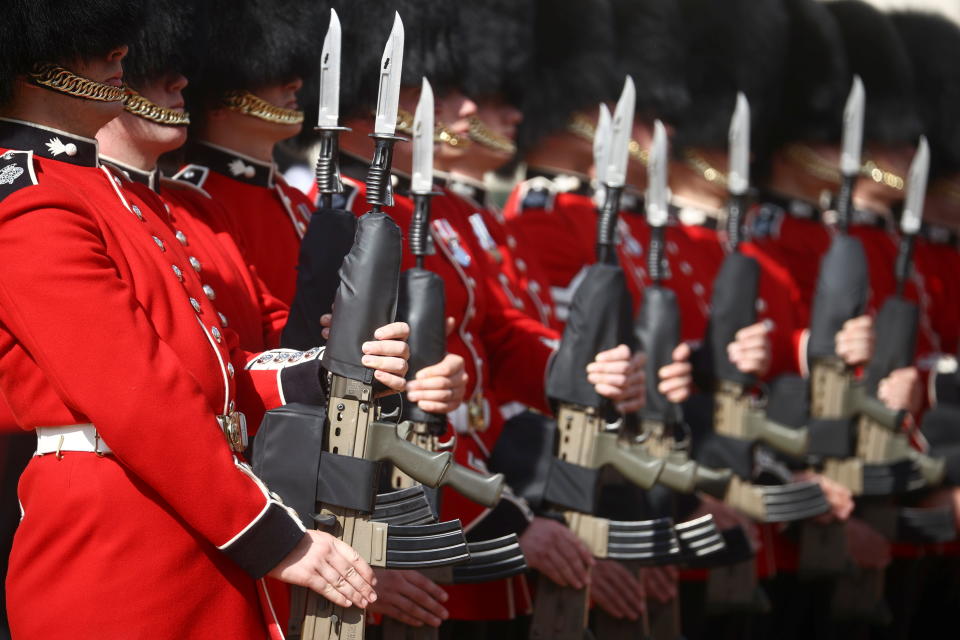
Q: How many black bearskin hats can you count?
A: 11